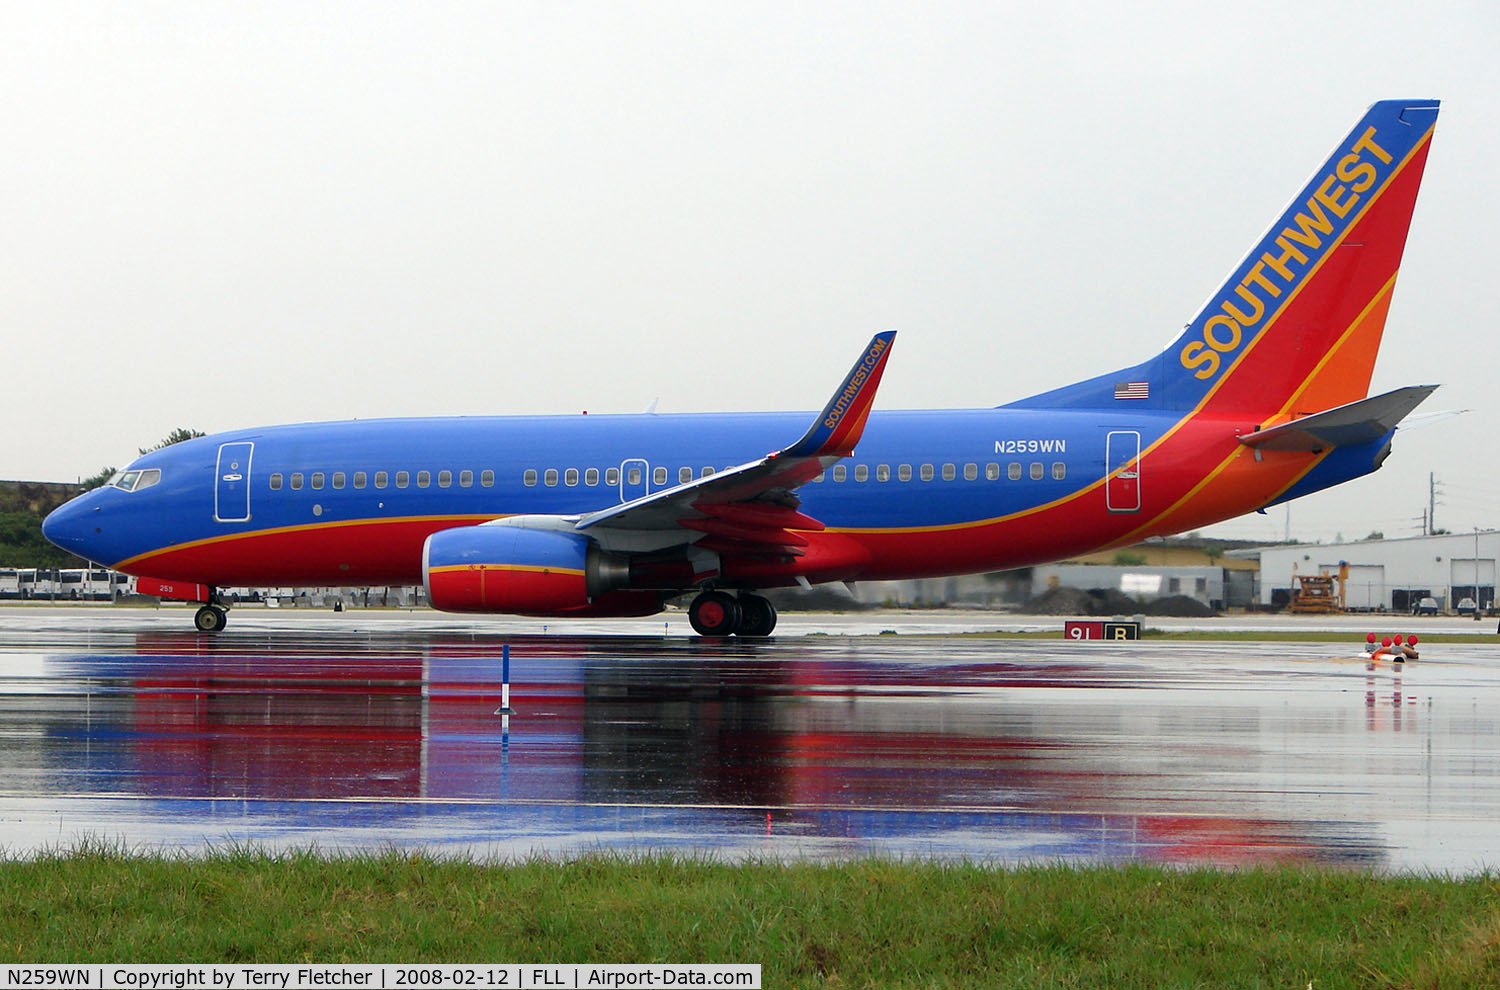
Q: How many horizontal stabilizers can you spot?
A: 2